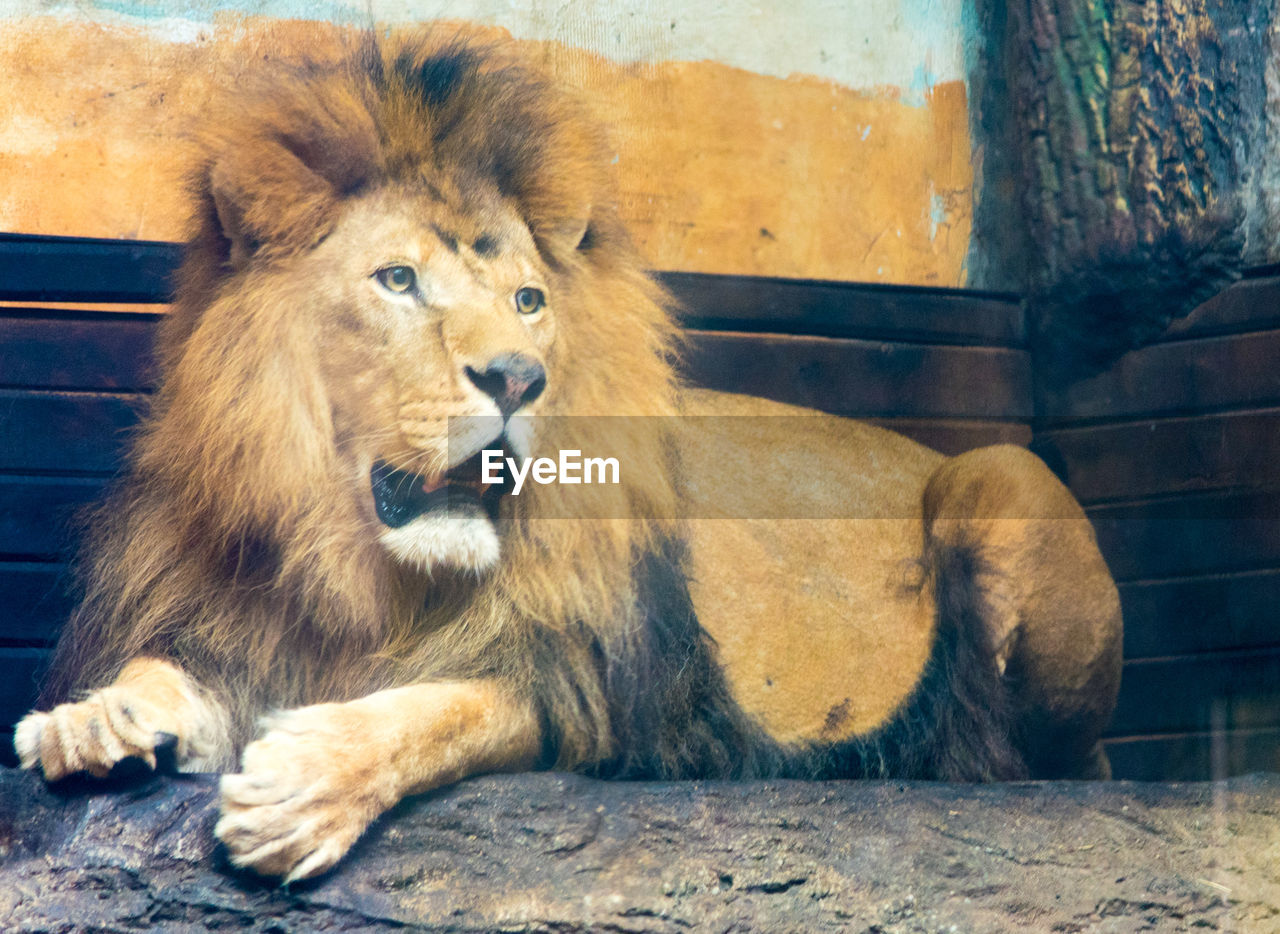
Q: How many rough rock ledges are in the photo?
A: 1